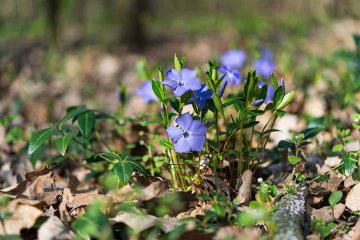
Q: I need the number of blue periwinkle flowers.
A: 8